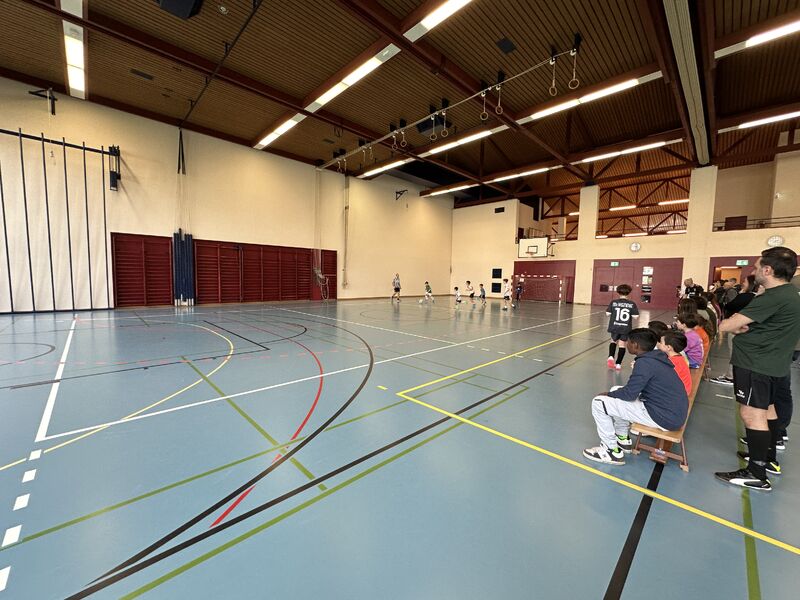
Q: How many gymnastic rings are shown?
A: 12